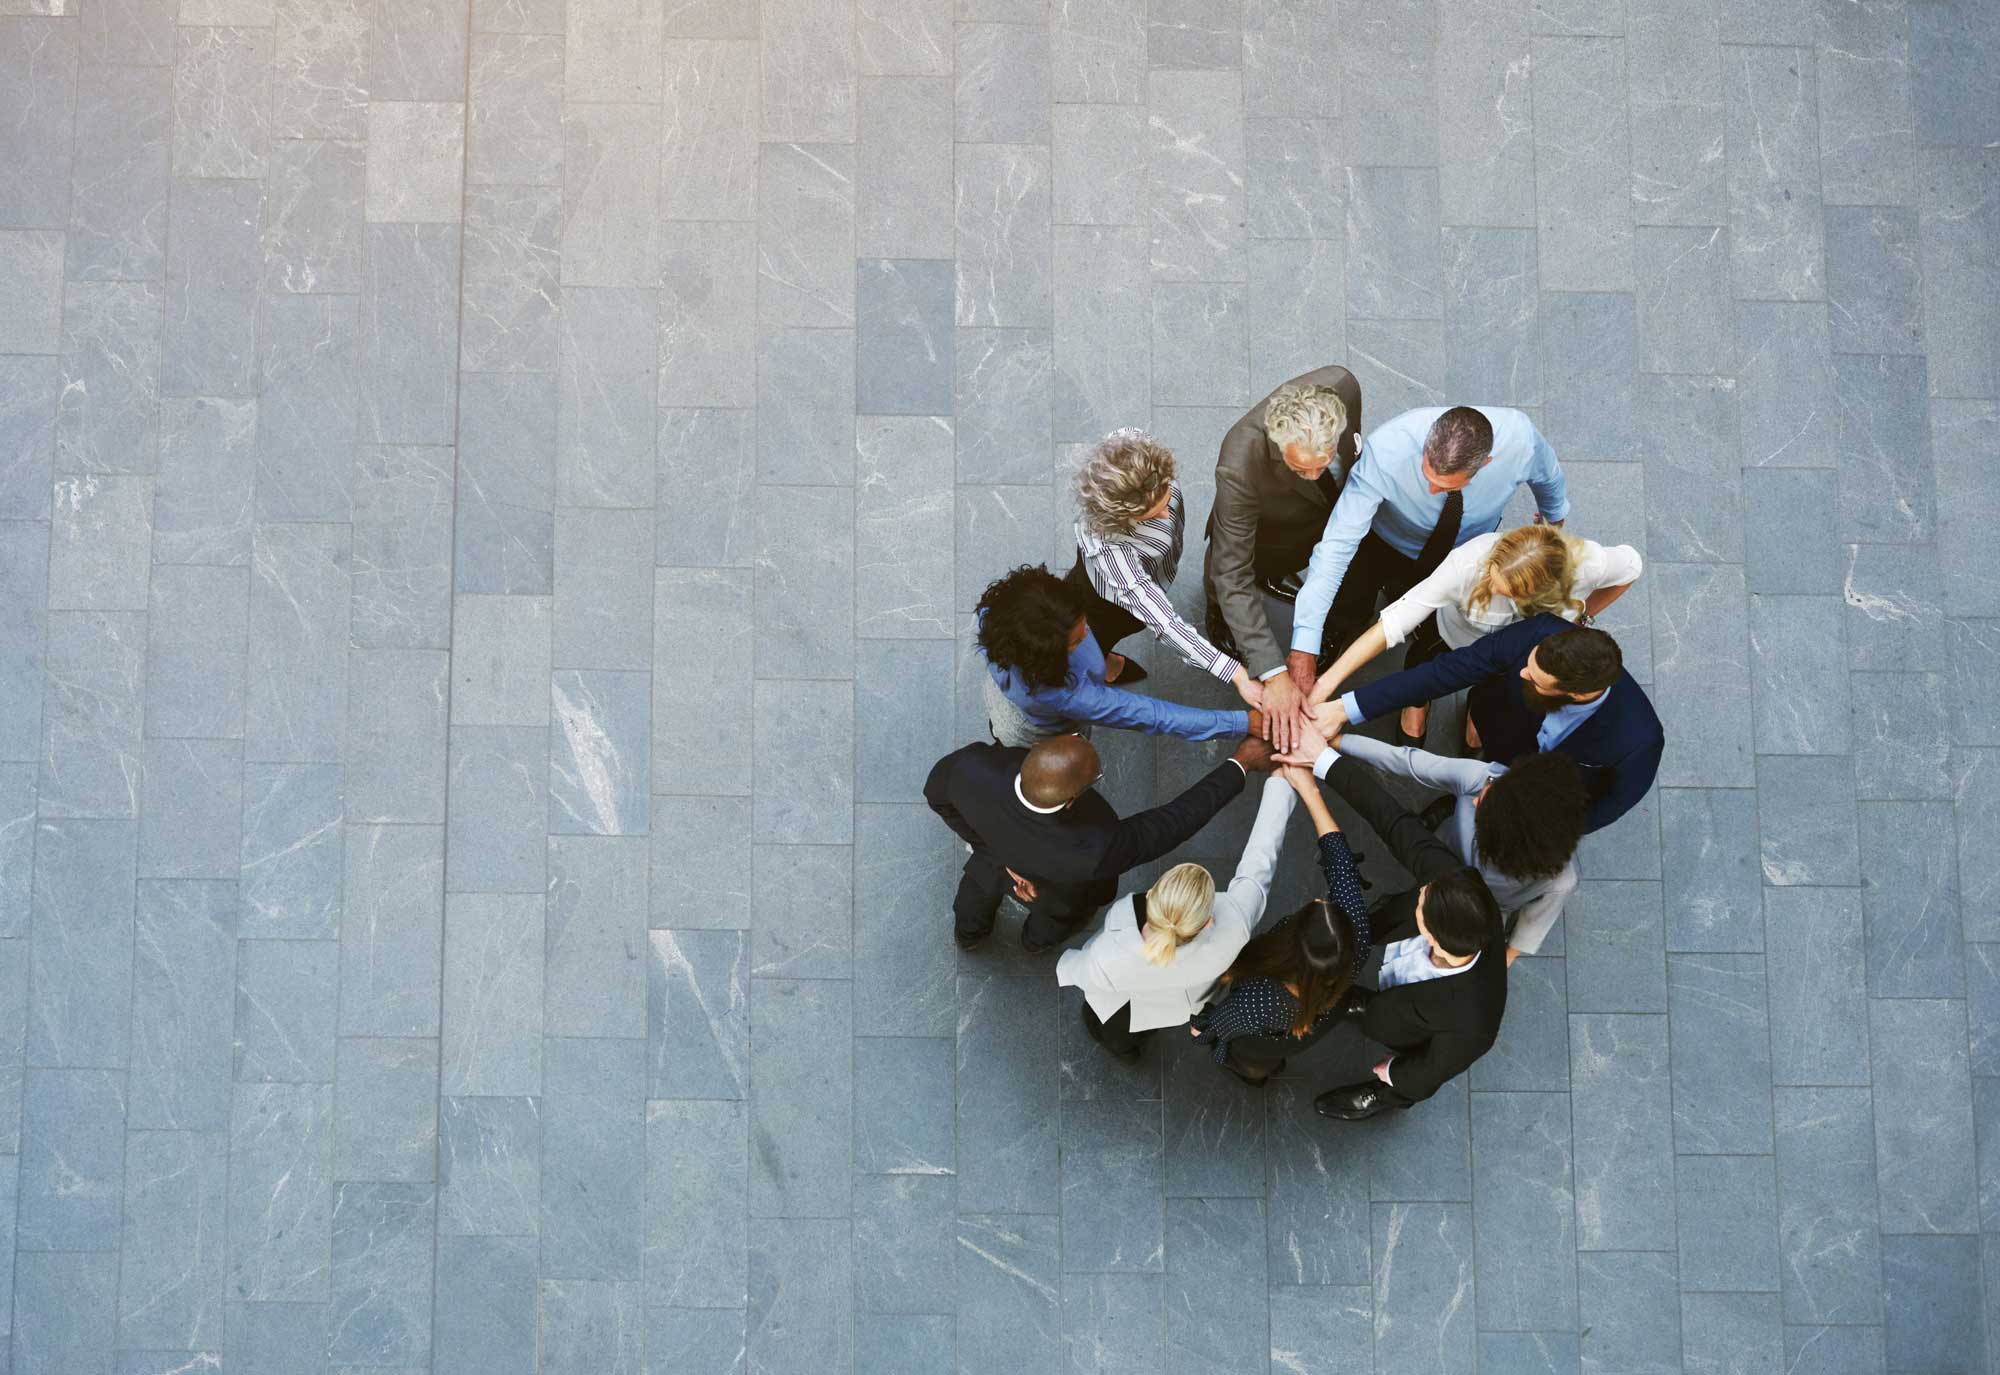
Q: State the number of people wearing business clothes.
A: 11